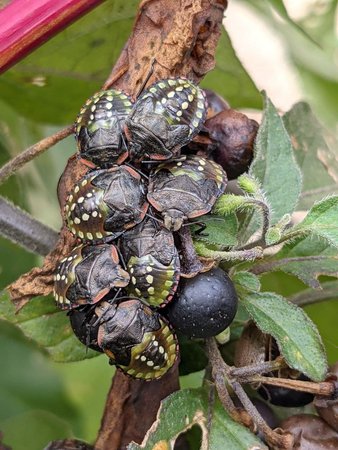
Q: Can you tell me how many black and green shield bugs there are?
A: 7